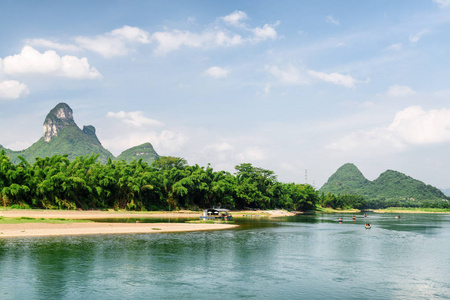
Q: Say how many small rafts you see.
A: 5